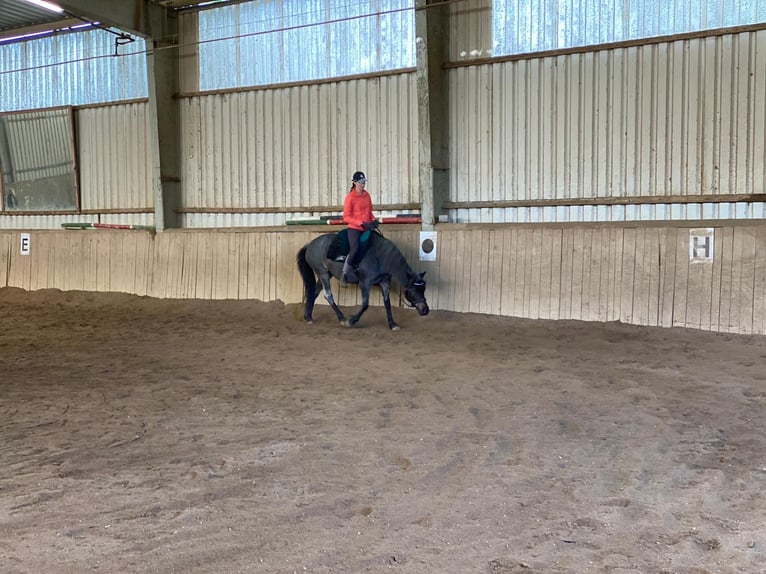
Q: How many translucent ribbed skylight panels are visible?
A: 3